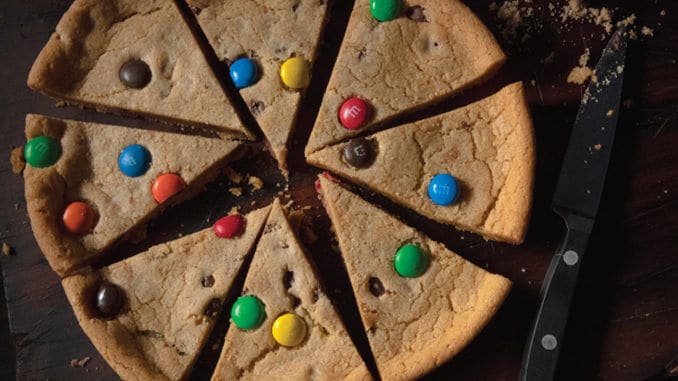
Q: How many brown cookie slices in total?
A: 8